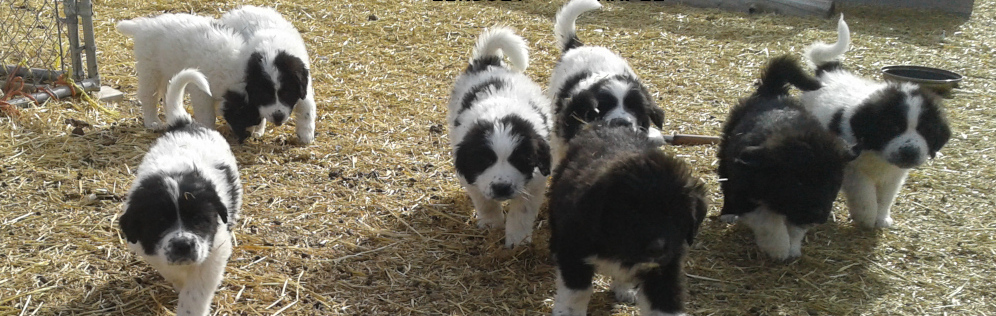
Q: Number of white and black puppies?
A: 8